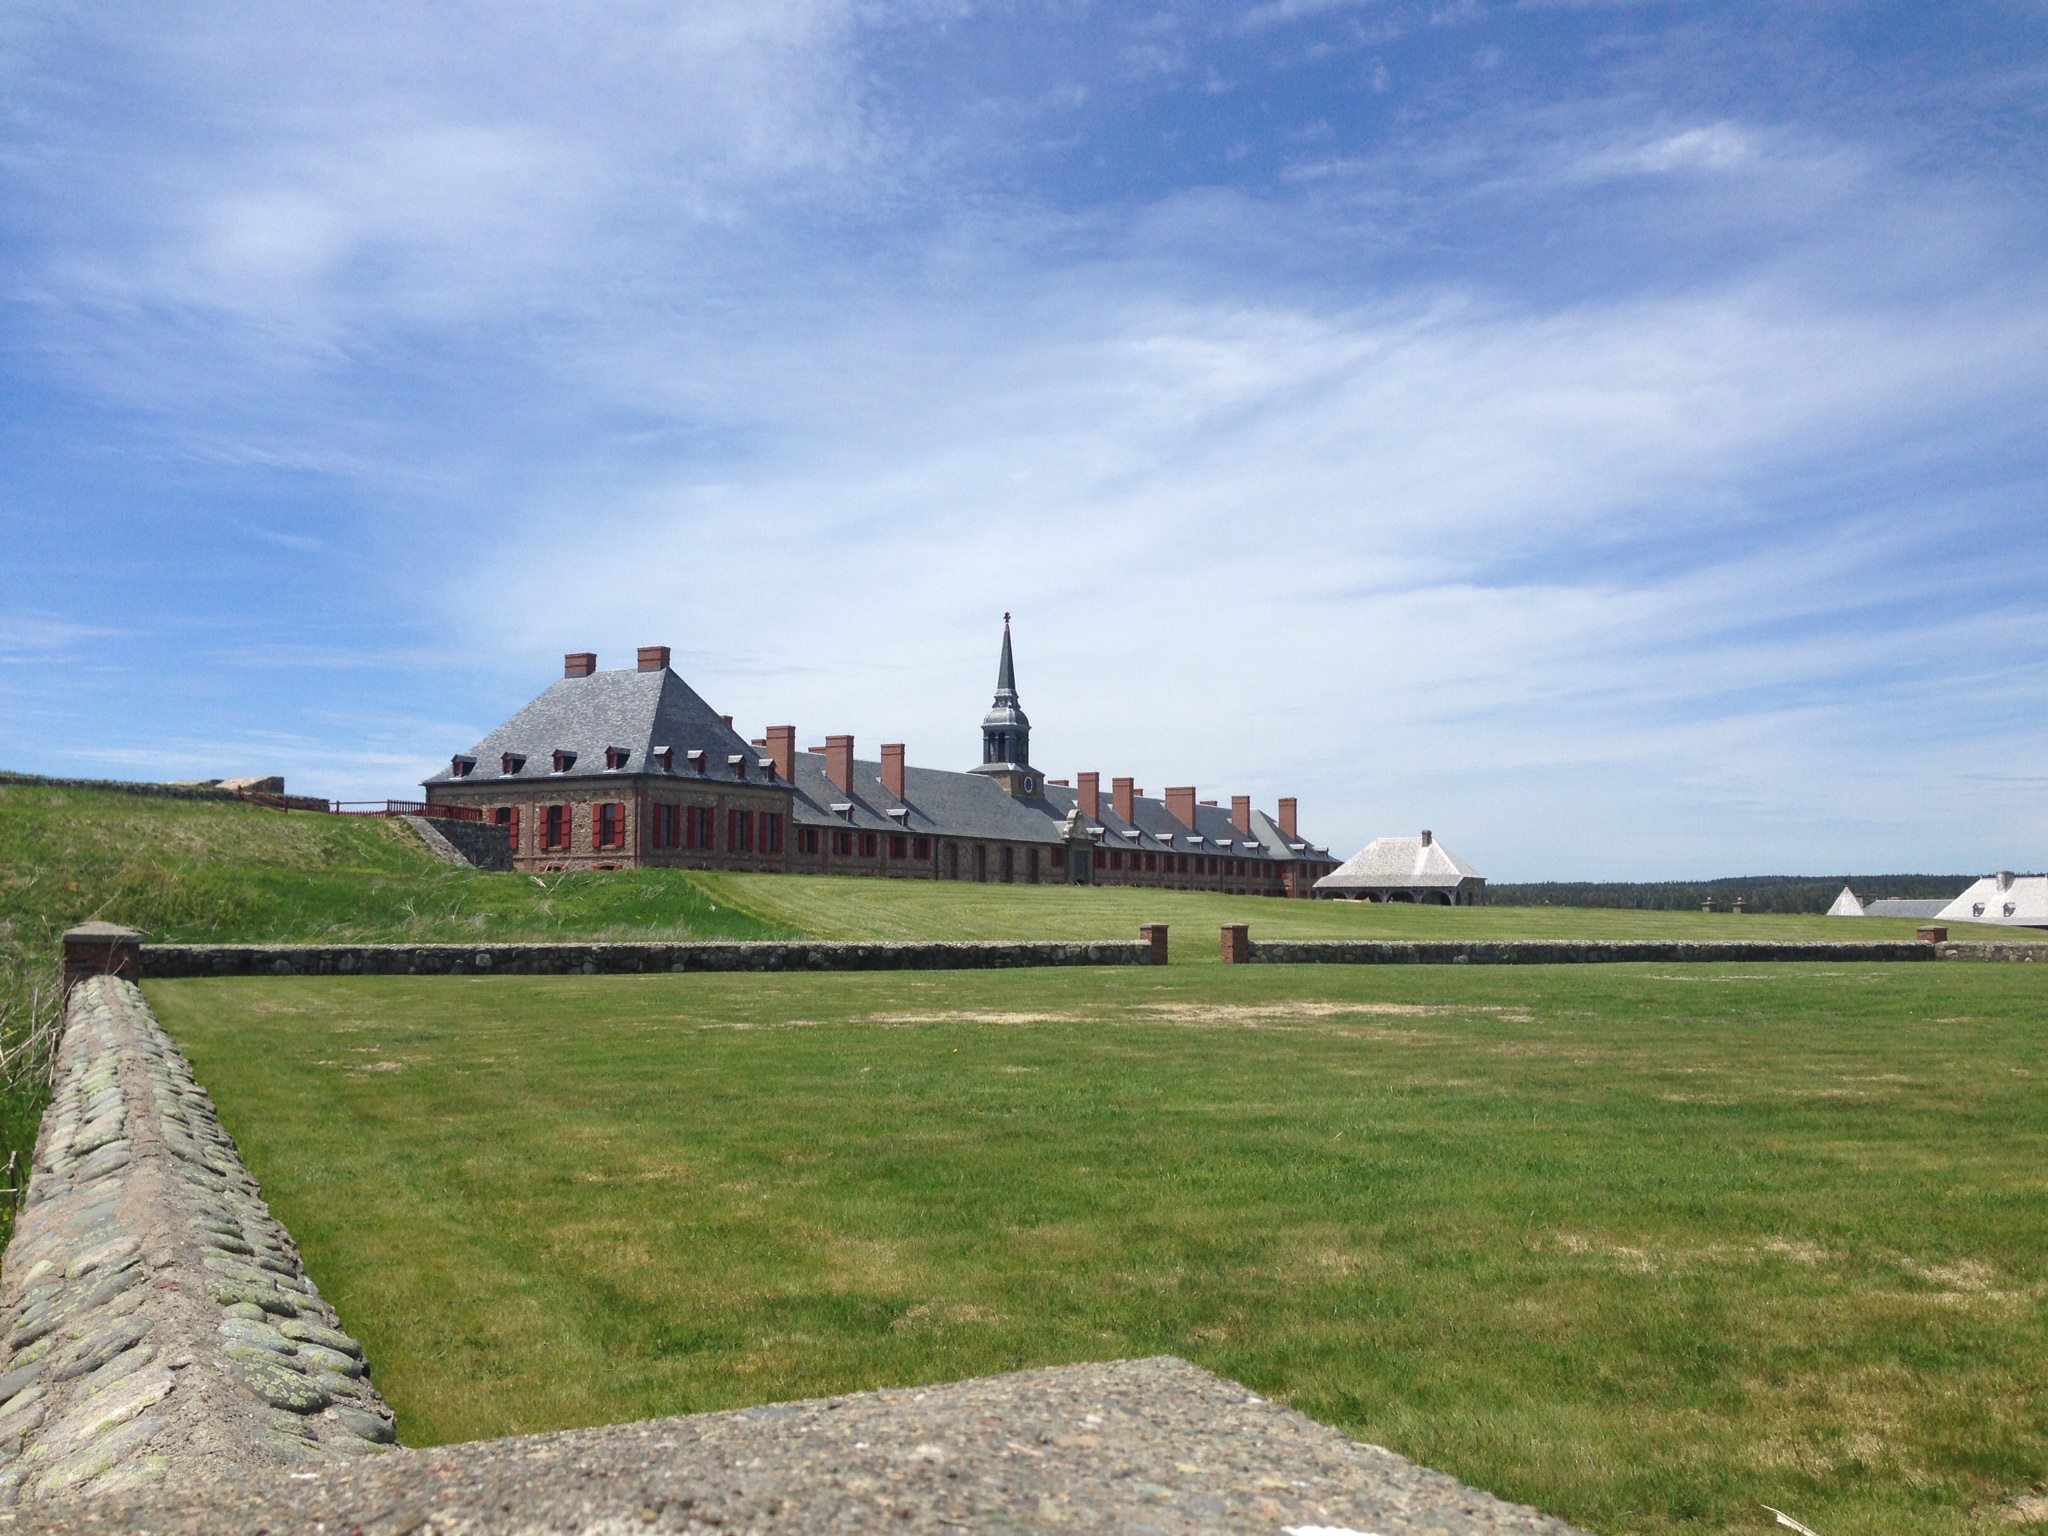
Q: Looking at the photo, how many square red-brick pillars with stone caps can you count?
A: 4